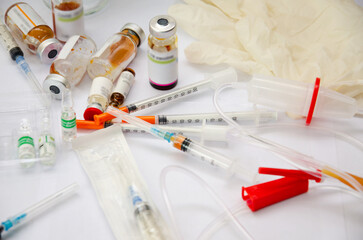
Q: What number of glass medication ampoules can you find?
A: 3